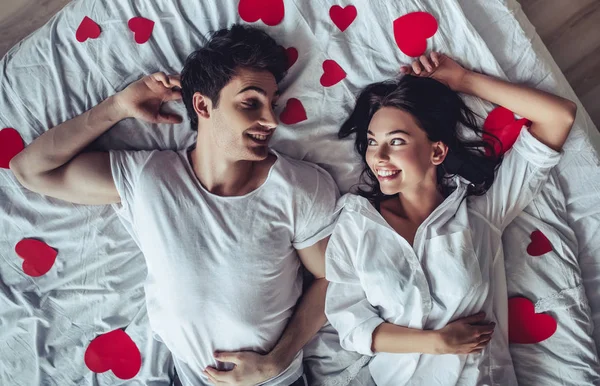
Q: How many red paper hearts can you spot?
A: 14